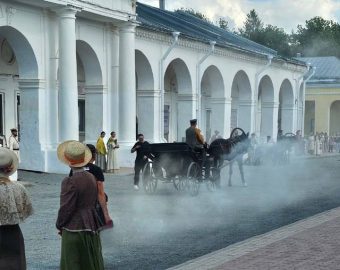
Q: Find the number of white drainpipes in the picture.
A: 5